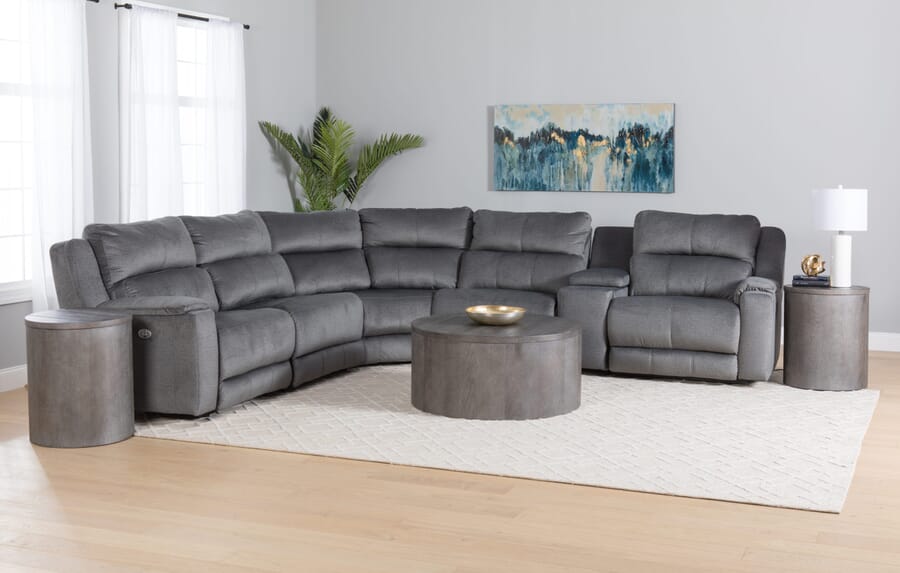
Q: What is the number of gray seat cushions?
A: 5